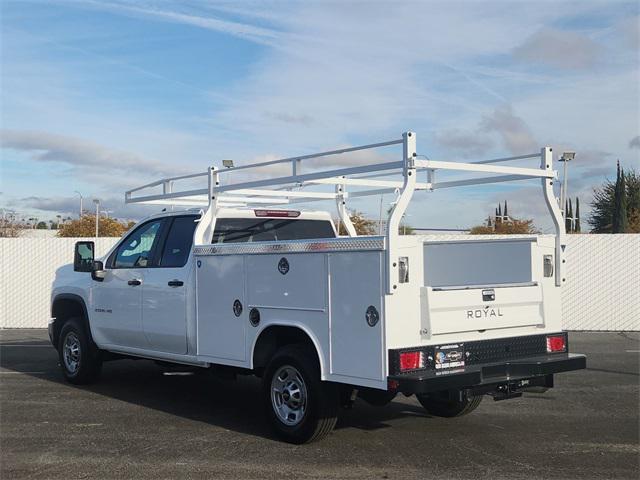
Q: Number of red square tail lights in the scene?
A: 2